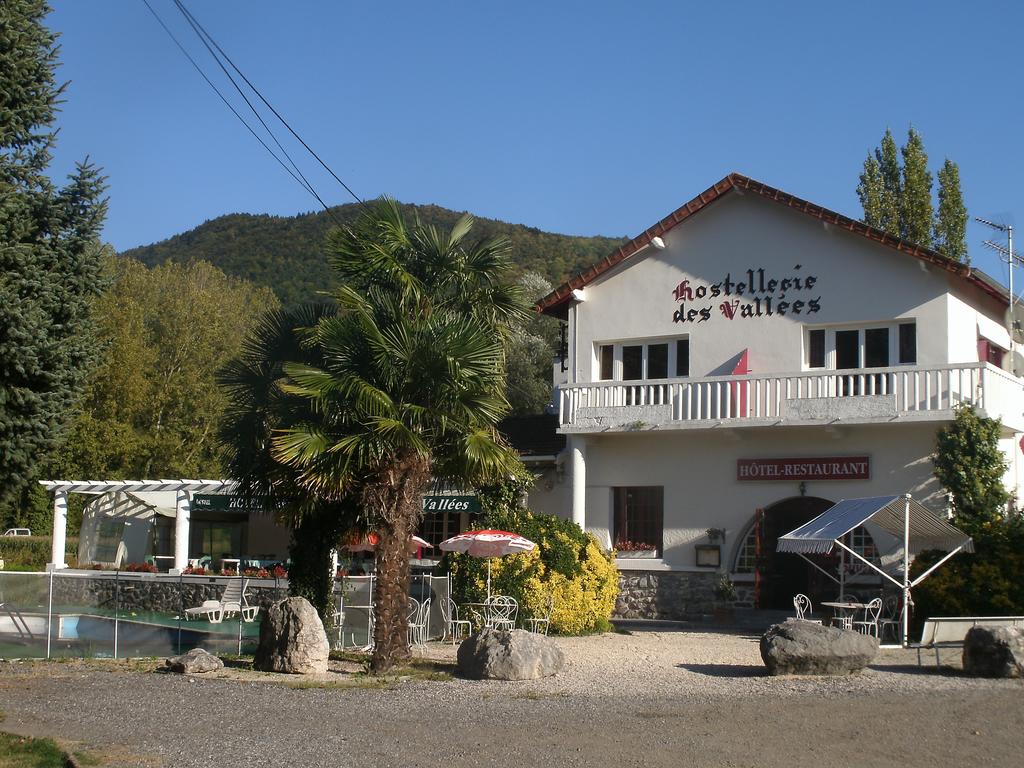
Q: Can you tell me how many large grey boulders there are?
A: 4